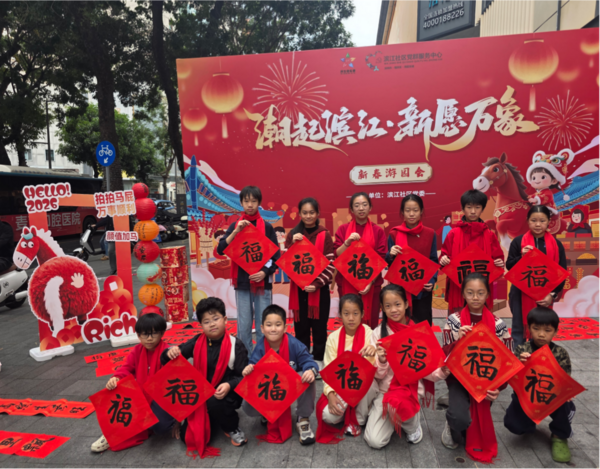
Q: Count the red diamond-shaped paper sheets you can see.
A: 13